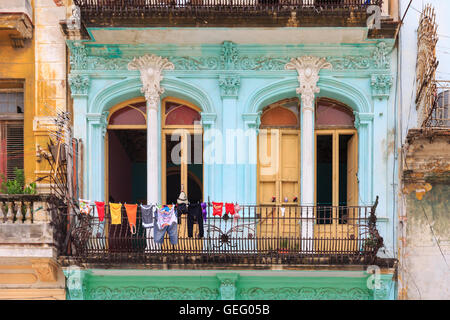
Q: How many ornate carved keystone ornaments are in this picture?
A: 2